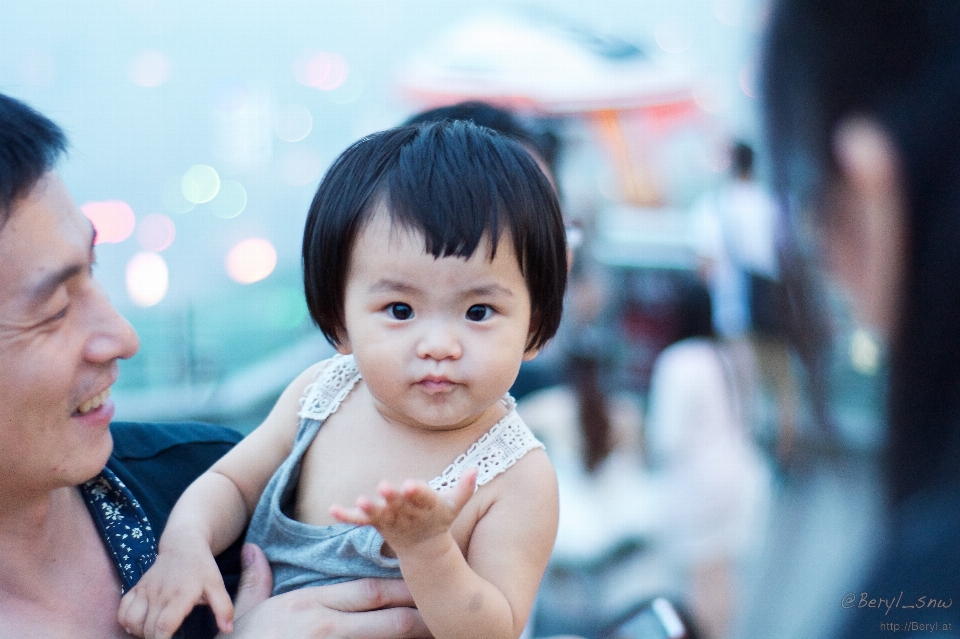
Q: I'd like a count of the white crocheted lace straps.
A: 2